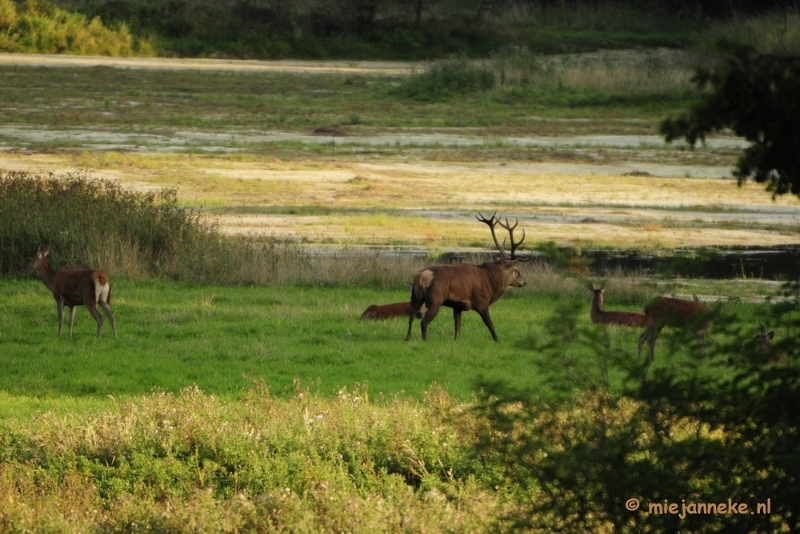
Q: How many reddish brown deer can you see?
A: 6